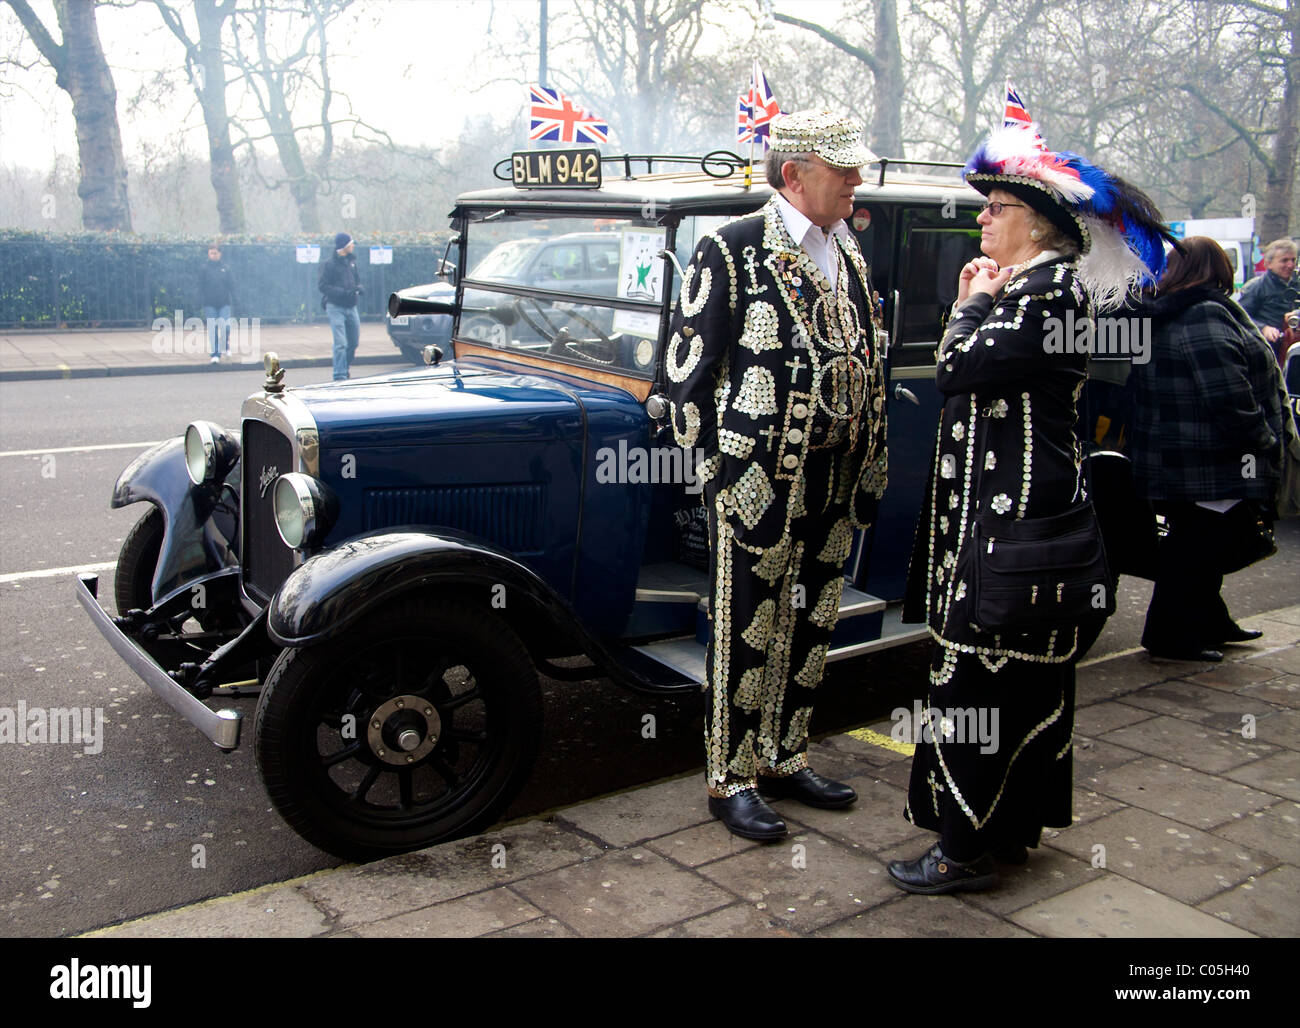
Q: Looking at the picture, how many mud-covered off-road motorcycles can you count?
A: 0